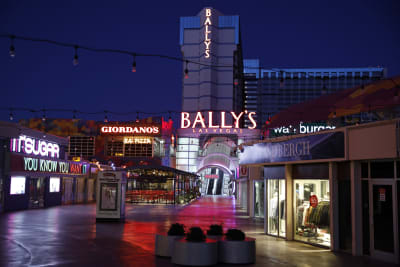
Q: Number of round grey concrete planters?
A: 4